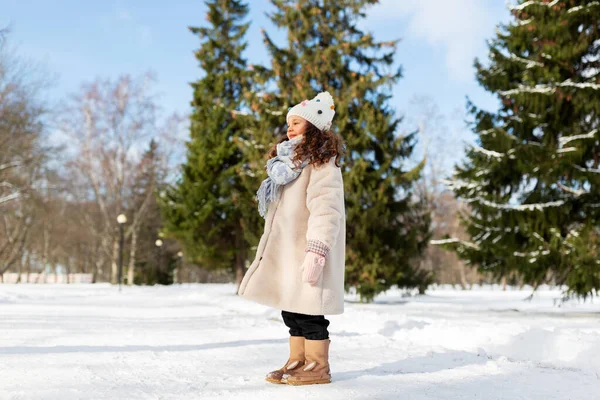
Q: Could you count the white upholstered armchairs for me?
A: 0